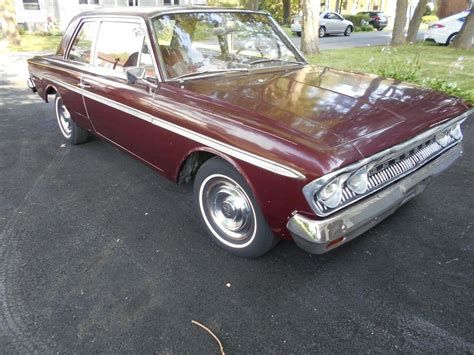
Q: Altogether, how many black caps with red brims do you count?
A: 0